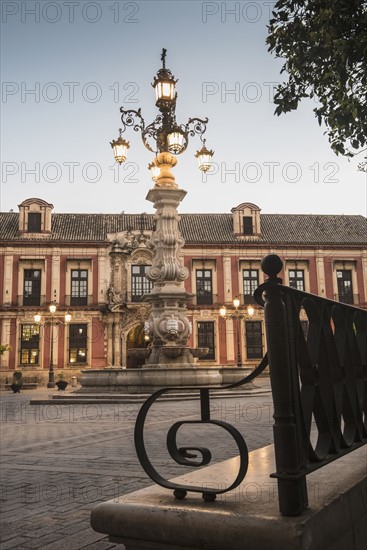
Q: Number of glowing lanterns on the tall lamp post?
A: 5